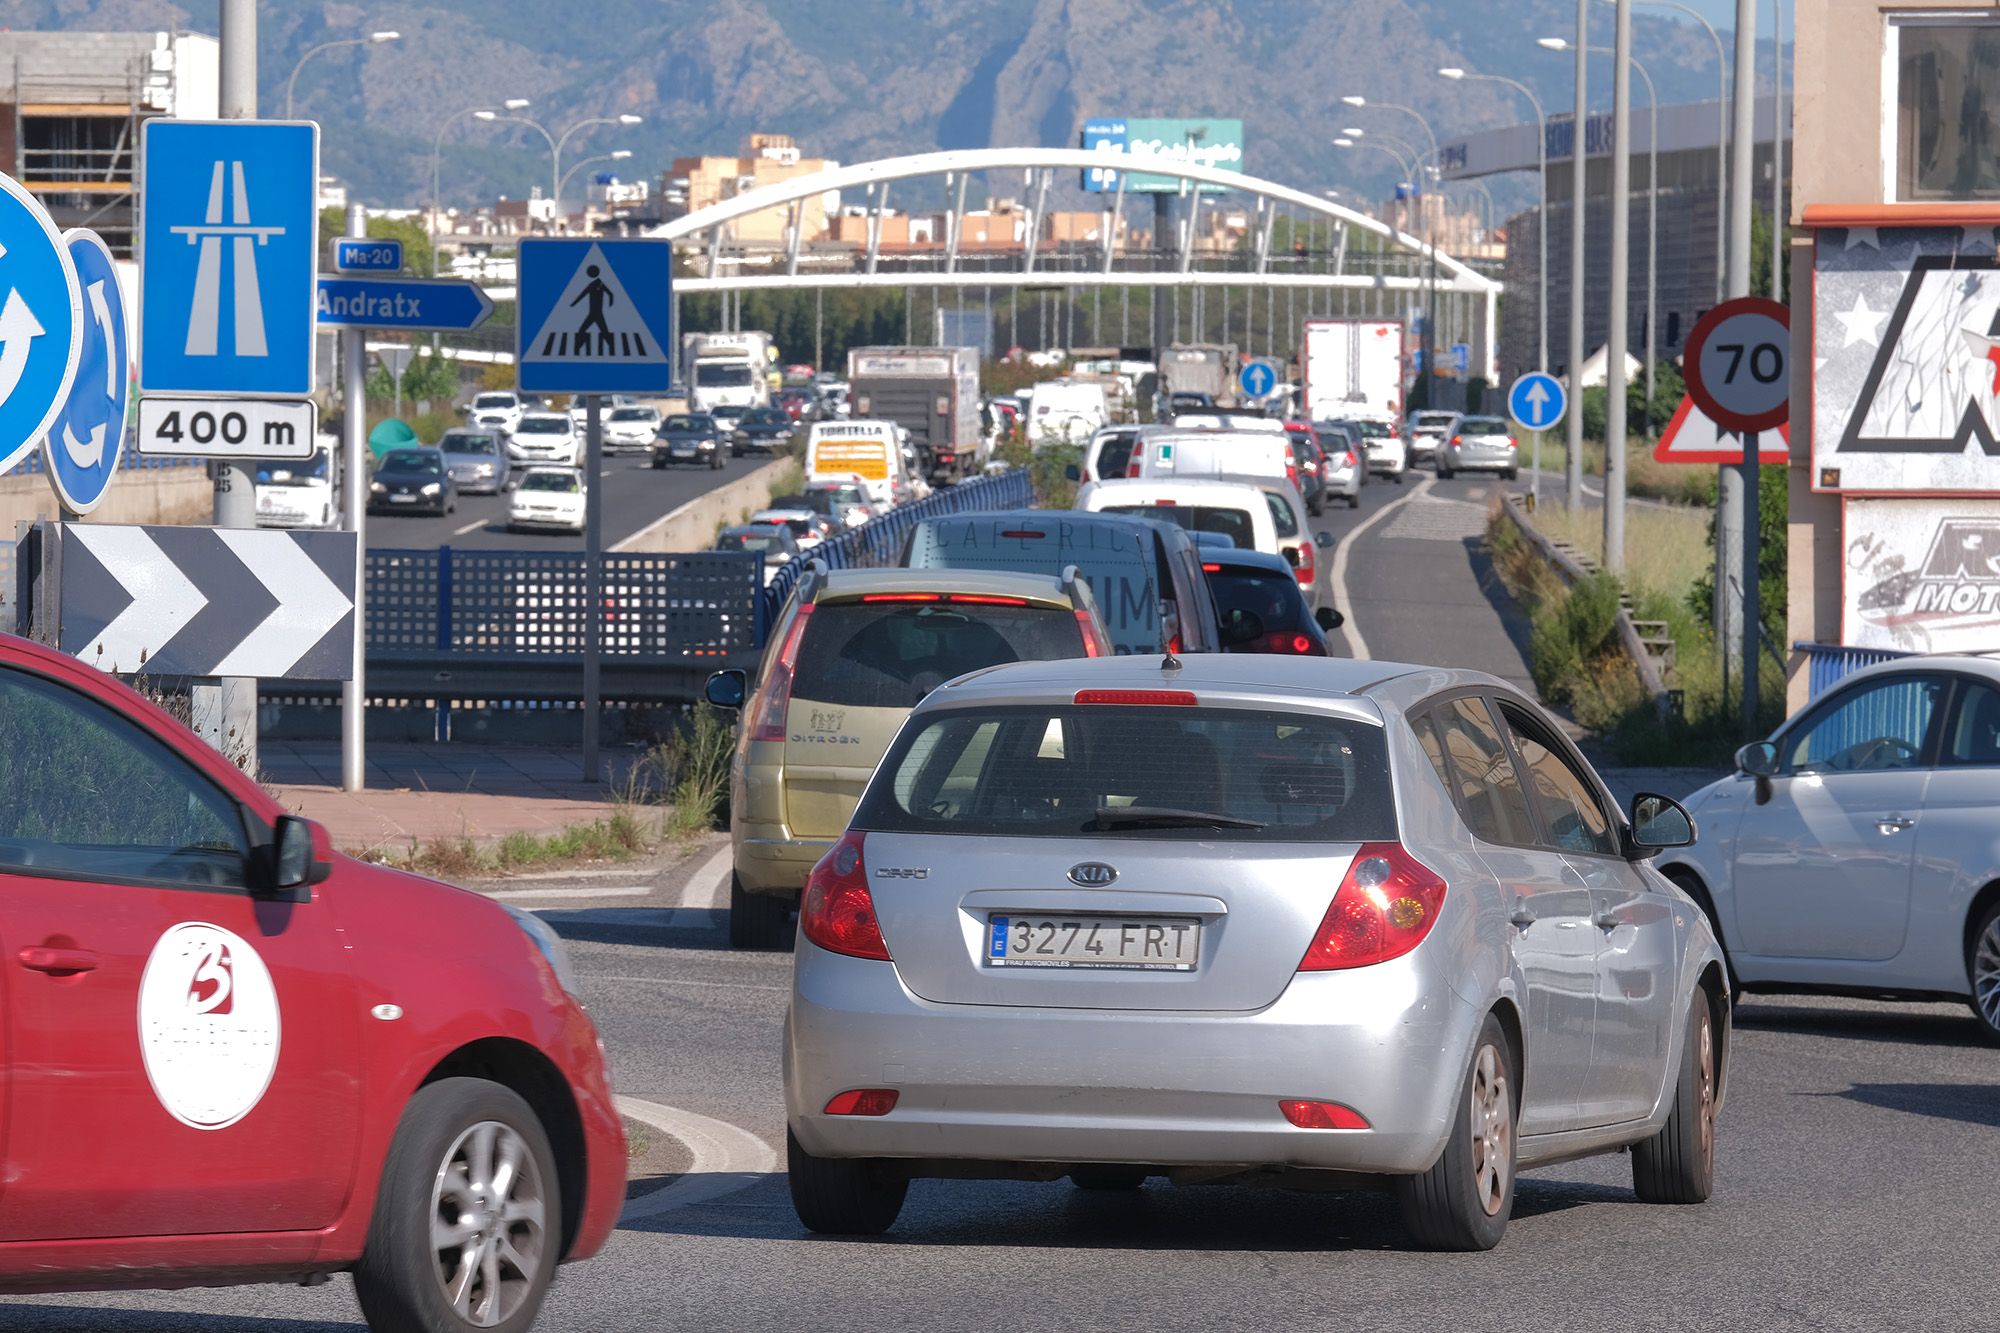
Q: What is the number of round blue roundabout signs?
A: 2